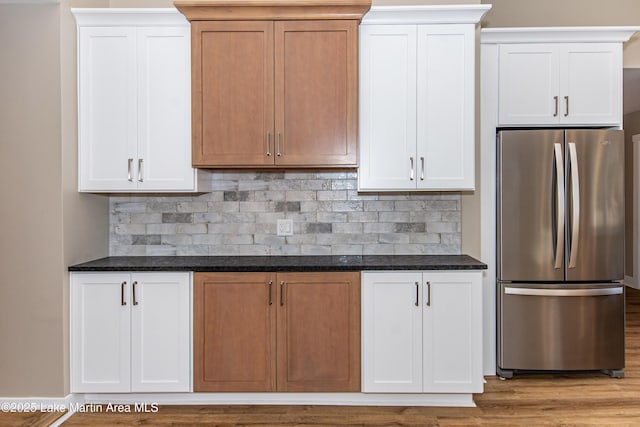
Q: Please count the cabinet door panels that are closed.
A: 14